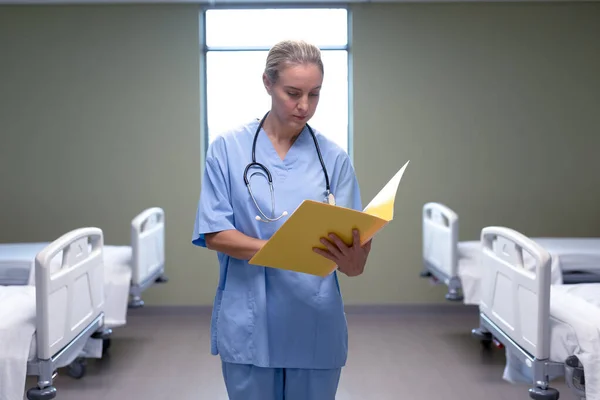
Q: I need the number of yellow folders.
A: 1